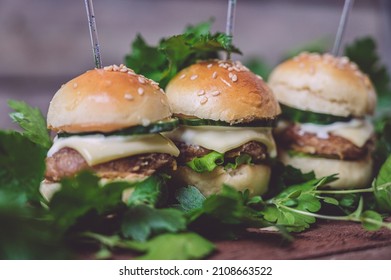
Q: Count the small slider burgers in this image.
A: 3